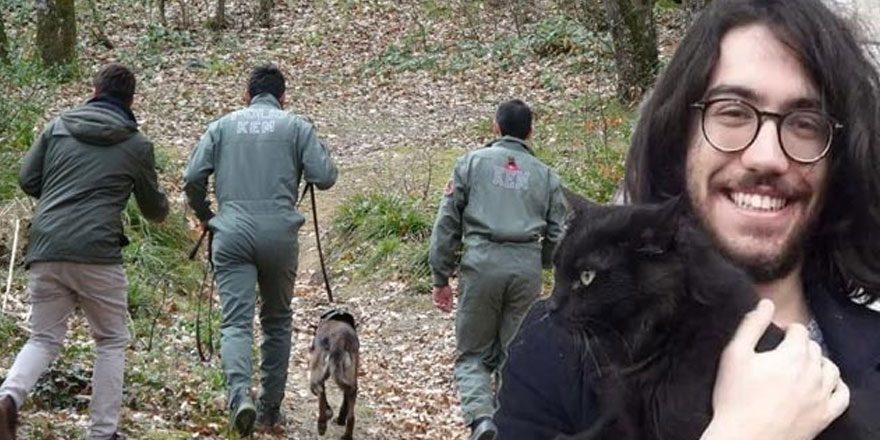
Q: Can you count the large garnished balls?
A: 0